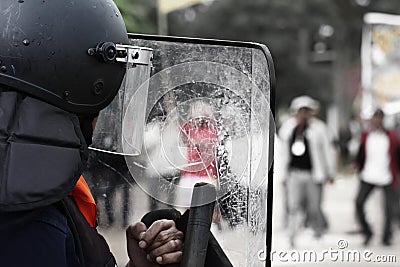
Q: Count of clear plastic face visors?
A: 1